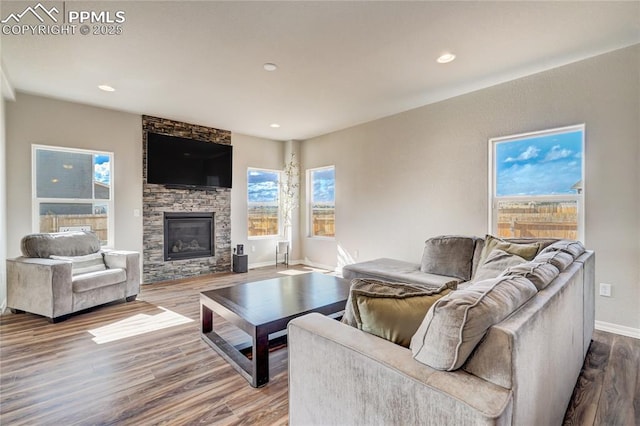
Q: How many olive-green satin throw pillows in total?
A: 2